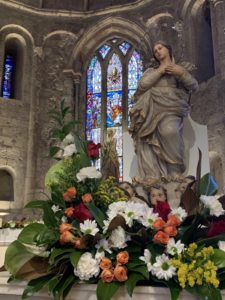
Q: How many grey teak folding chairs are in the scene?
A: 0